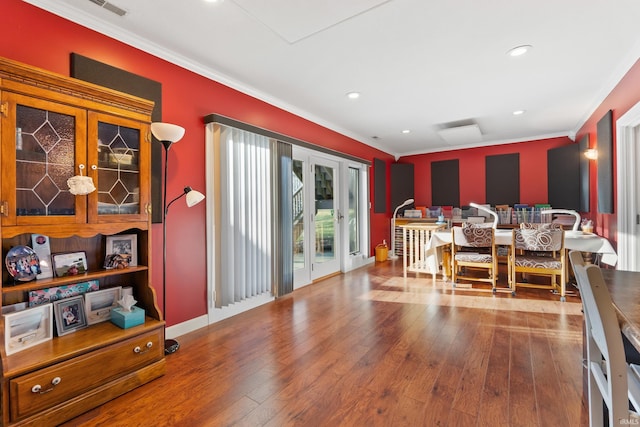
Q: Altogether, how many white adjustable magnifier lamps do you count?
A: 3